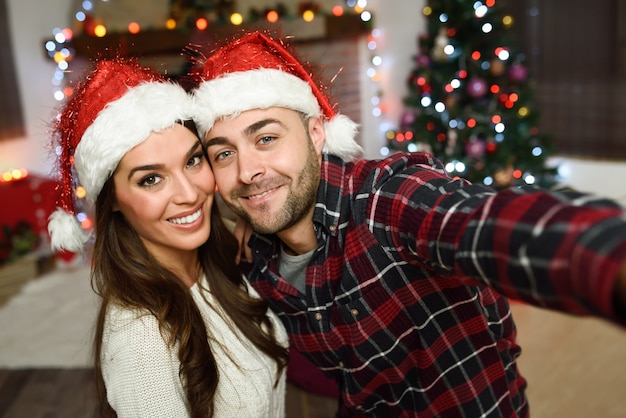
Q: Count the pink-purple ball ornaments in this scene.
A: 5